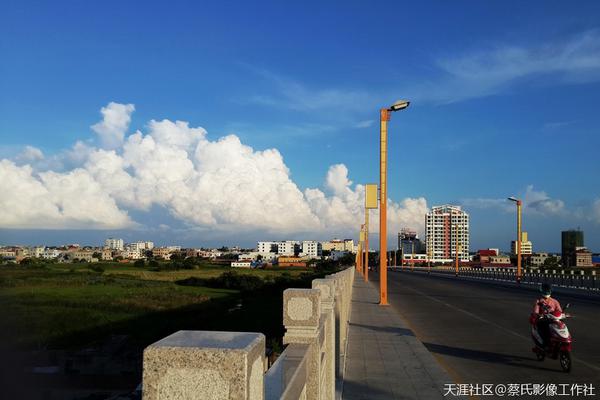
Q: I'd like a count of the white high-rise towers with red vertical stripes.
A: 1